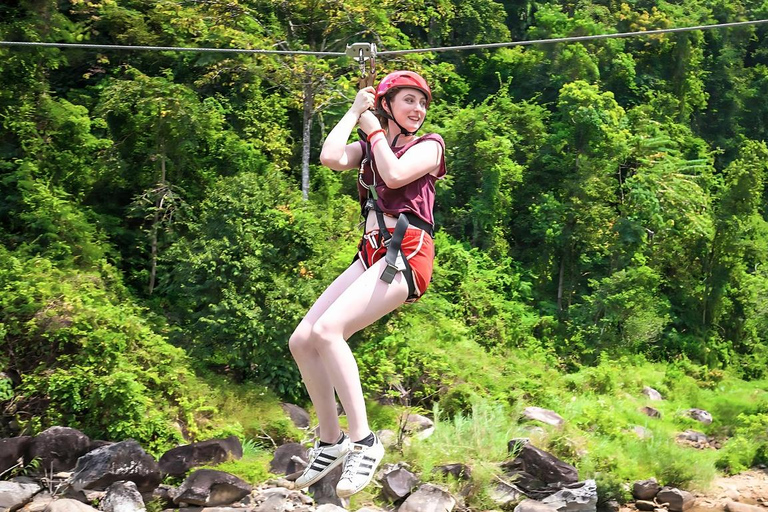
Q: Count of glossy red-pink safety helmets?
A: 1